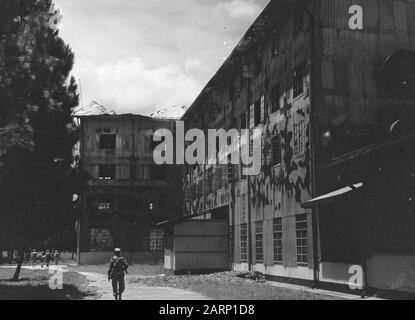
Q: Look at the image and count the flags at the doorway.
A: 0